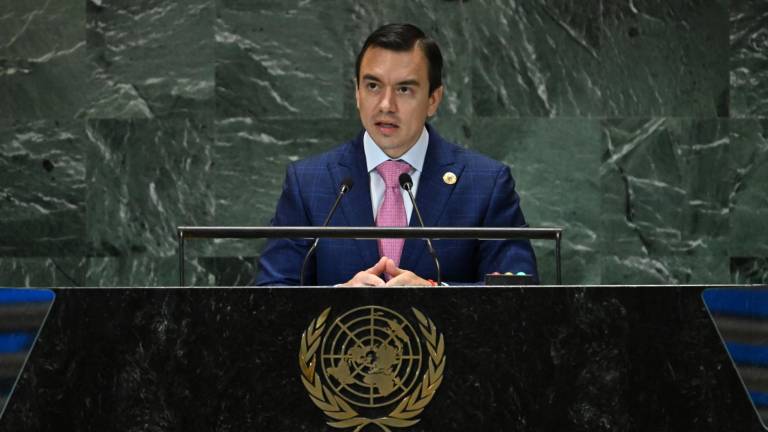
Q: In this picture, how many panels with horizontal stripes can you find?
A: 2